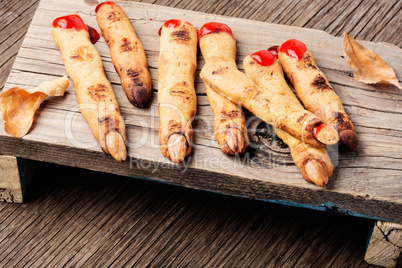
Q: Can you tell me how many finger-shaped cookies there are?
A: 7